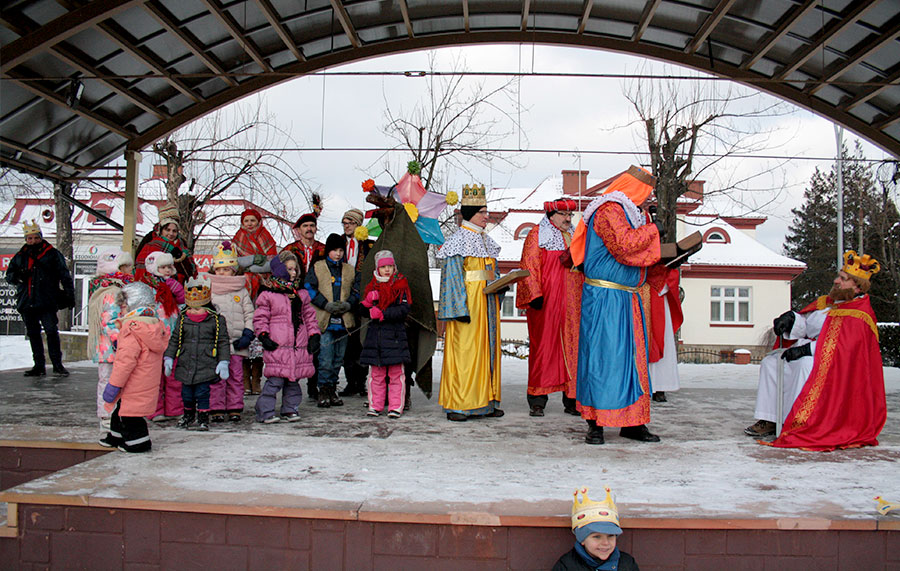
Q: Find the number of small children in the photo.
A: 9